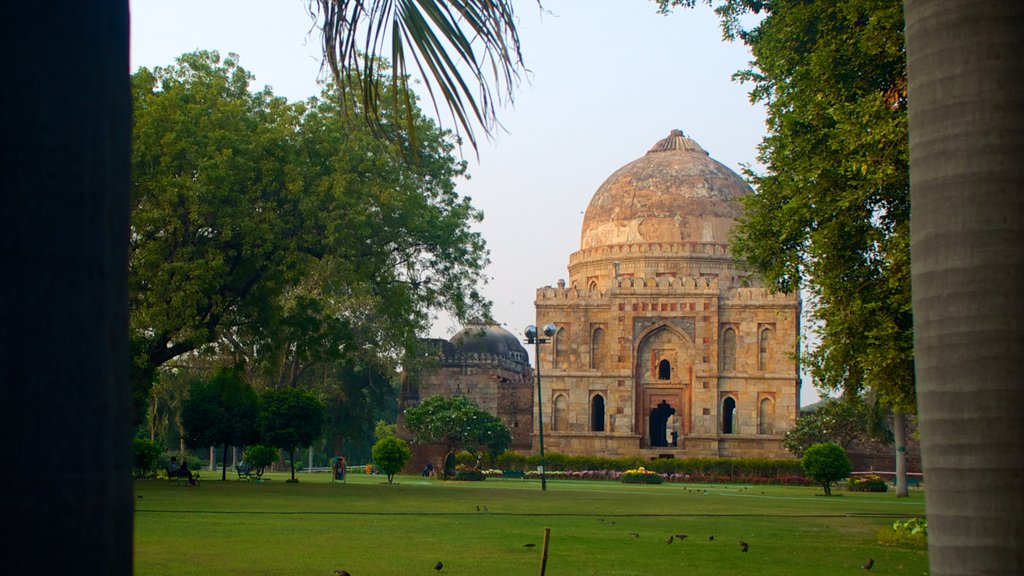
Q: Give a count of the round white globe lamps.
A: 2